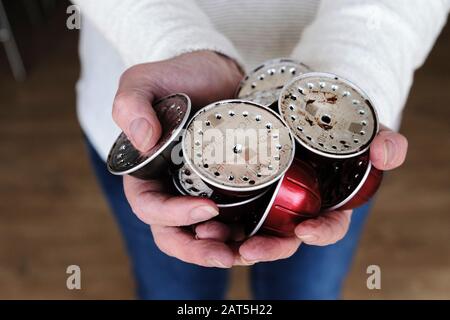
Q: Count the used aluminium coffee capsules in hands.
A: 7